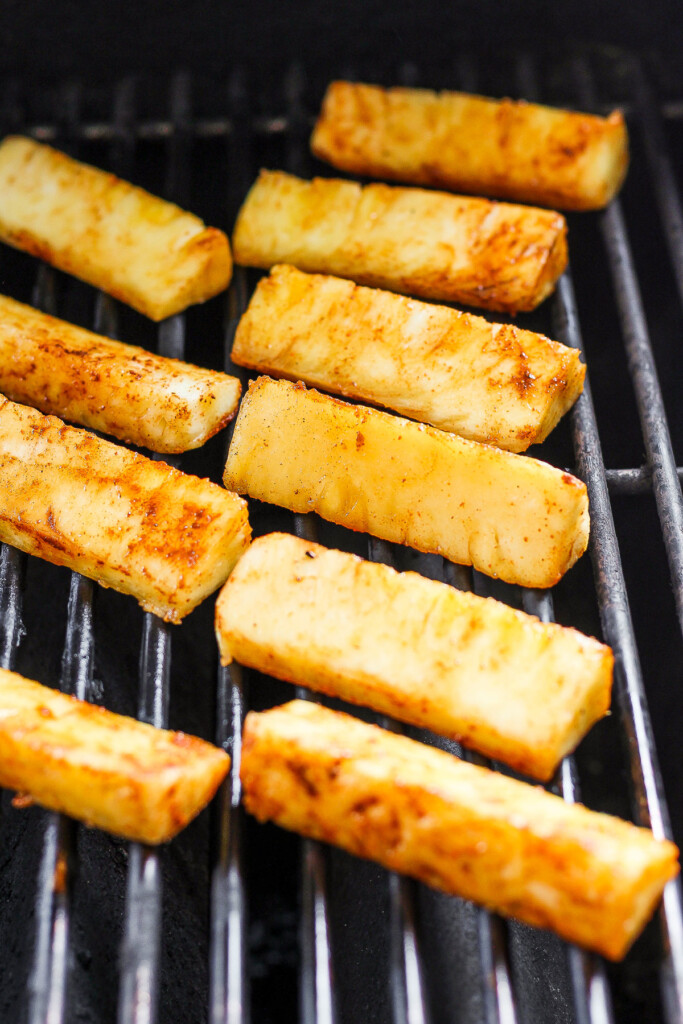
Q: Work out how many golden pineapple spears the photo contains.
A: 10